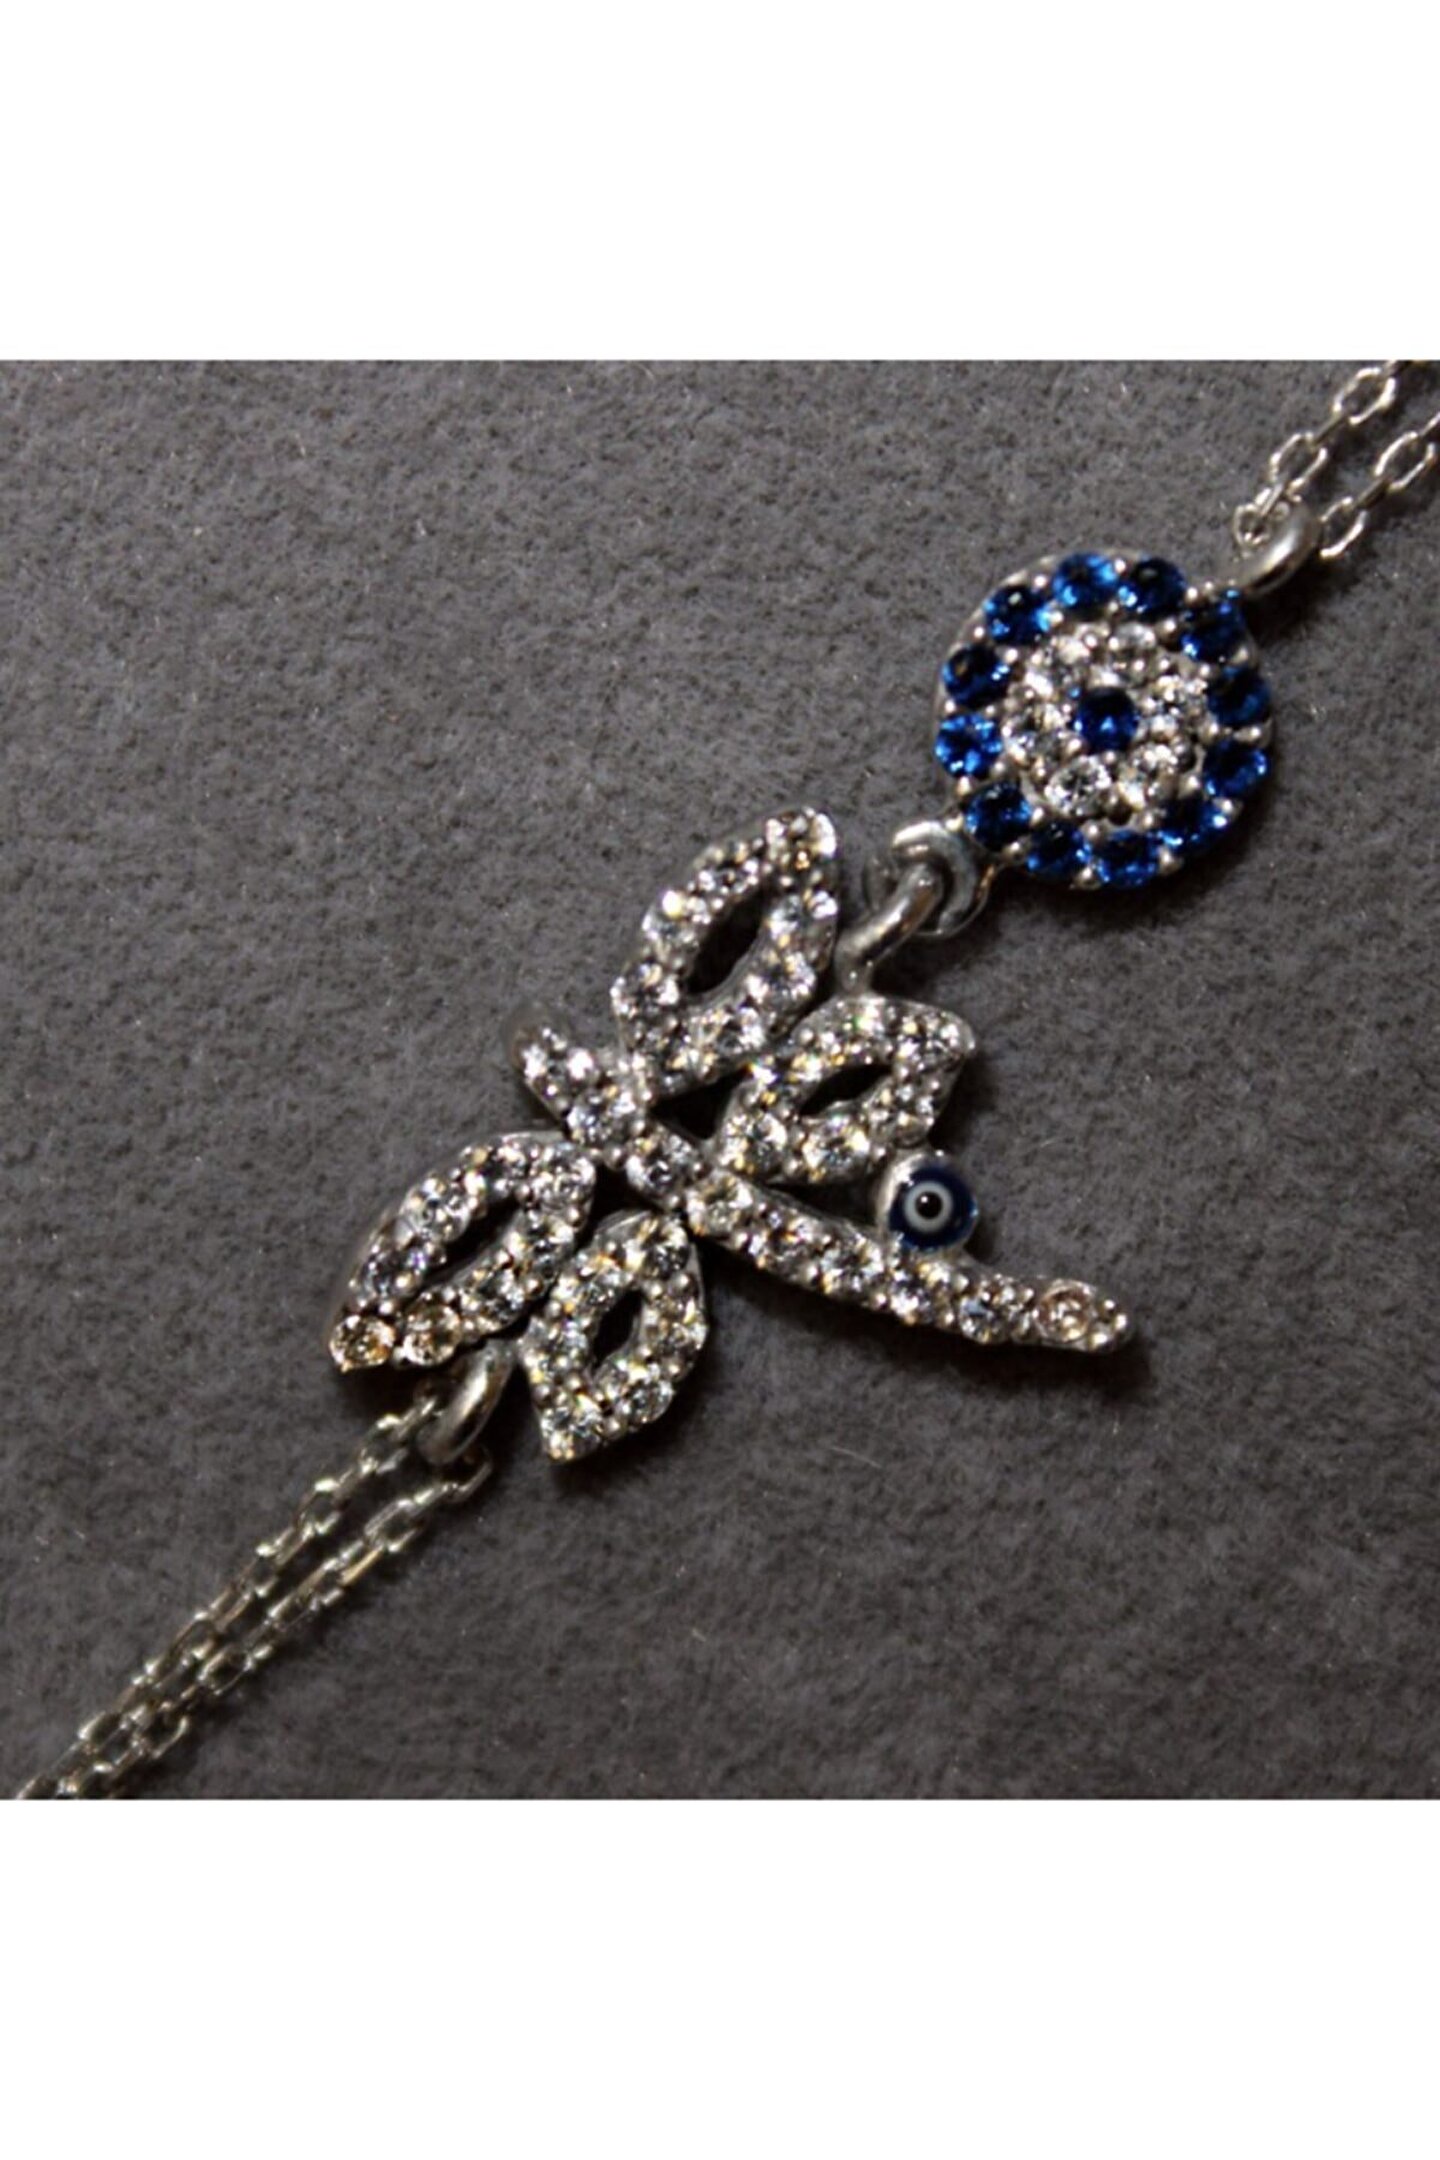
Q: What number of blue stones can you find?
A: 13